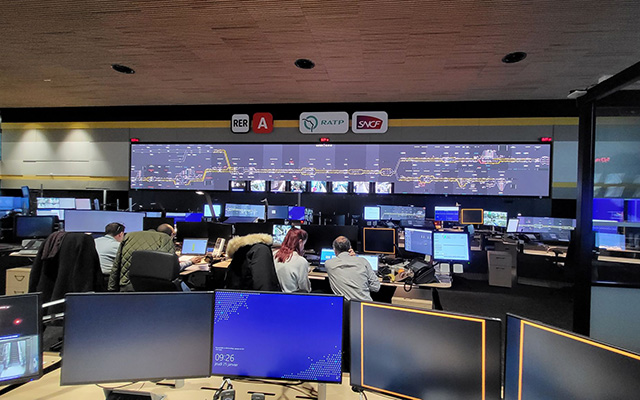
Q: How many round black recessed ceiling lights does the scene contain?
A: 3